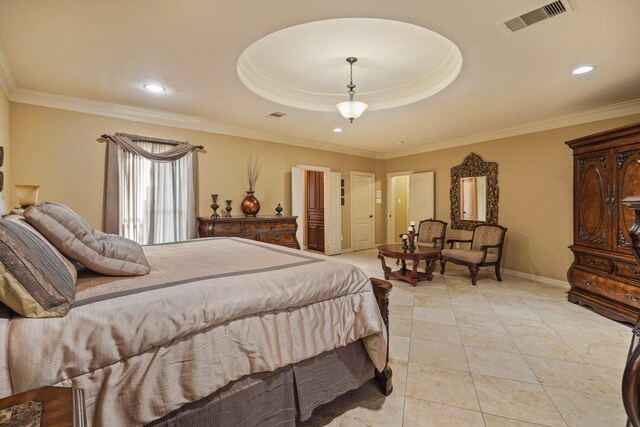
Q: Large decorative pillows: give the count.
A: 2